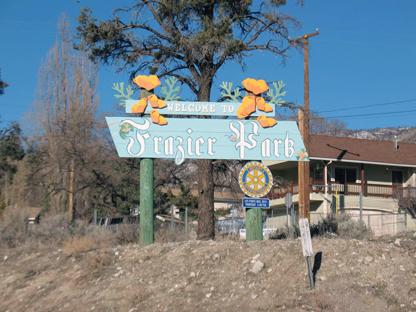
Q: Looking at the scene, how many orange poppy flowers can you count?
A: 8